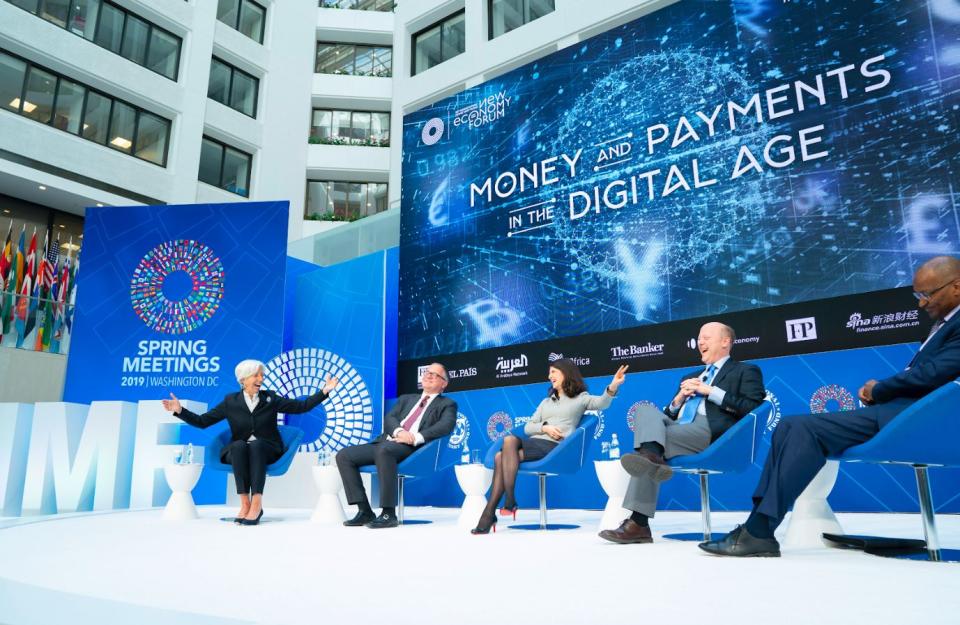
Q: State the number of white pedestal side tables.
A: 5